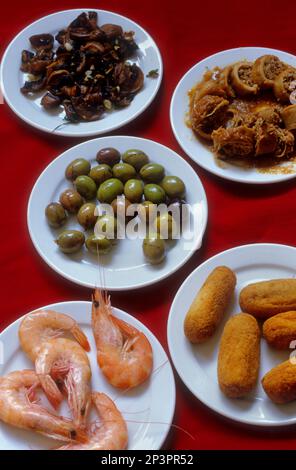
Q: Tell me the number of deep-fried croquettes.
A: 5